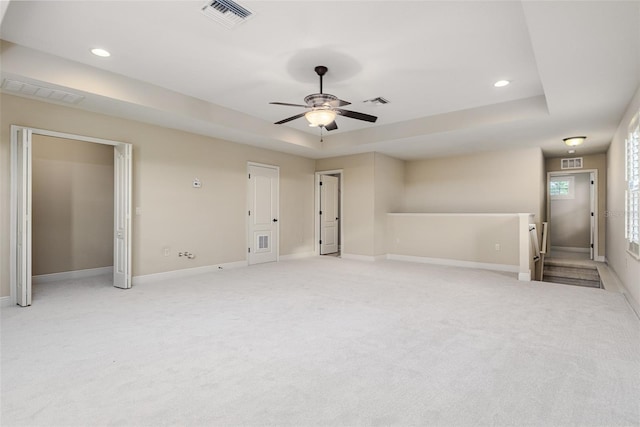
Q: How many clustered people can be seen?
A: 0